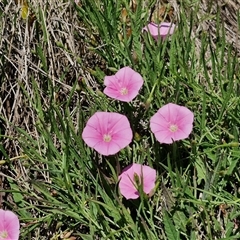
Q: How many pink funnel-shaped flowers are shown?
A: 6